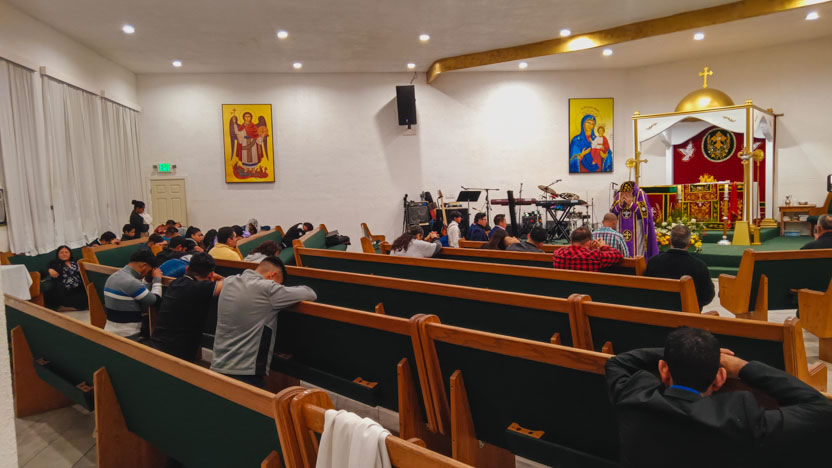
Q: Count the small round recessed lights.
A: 11